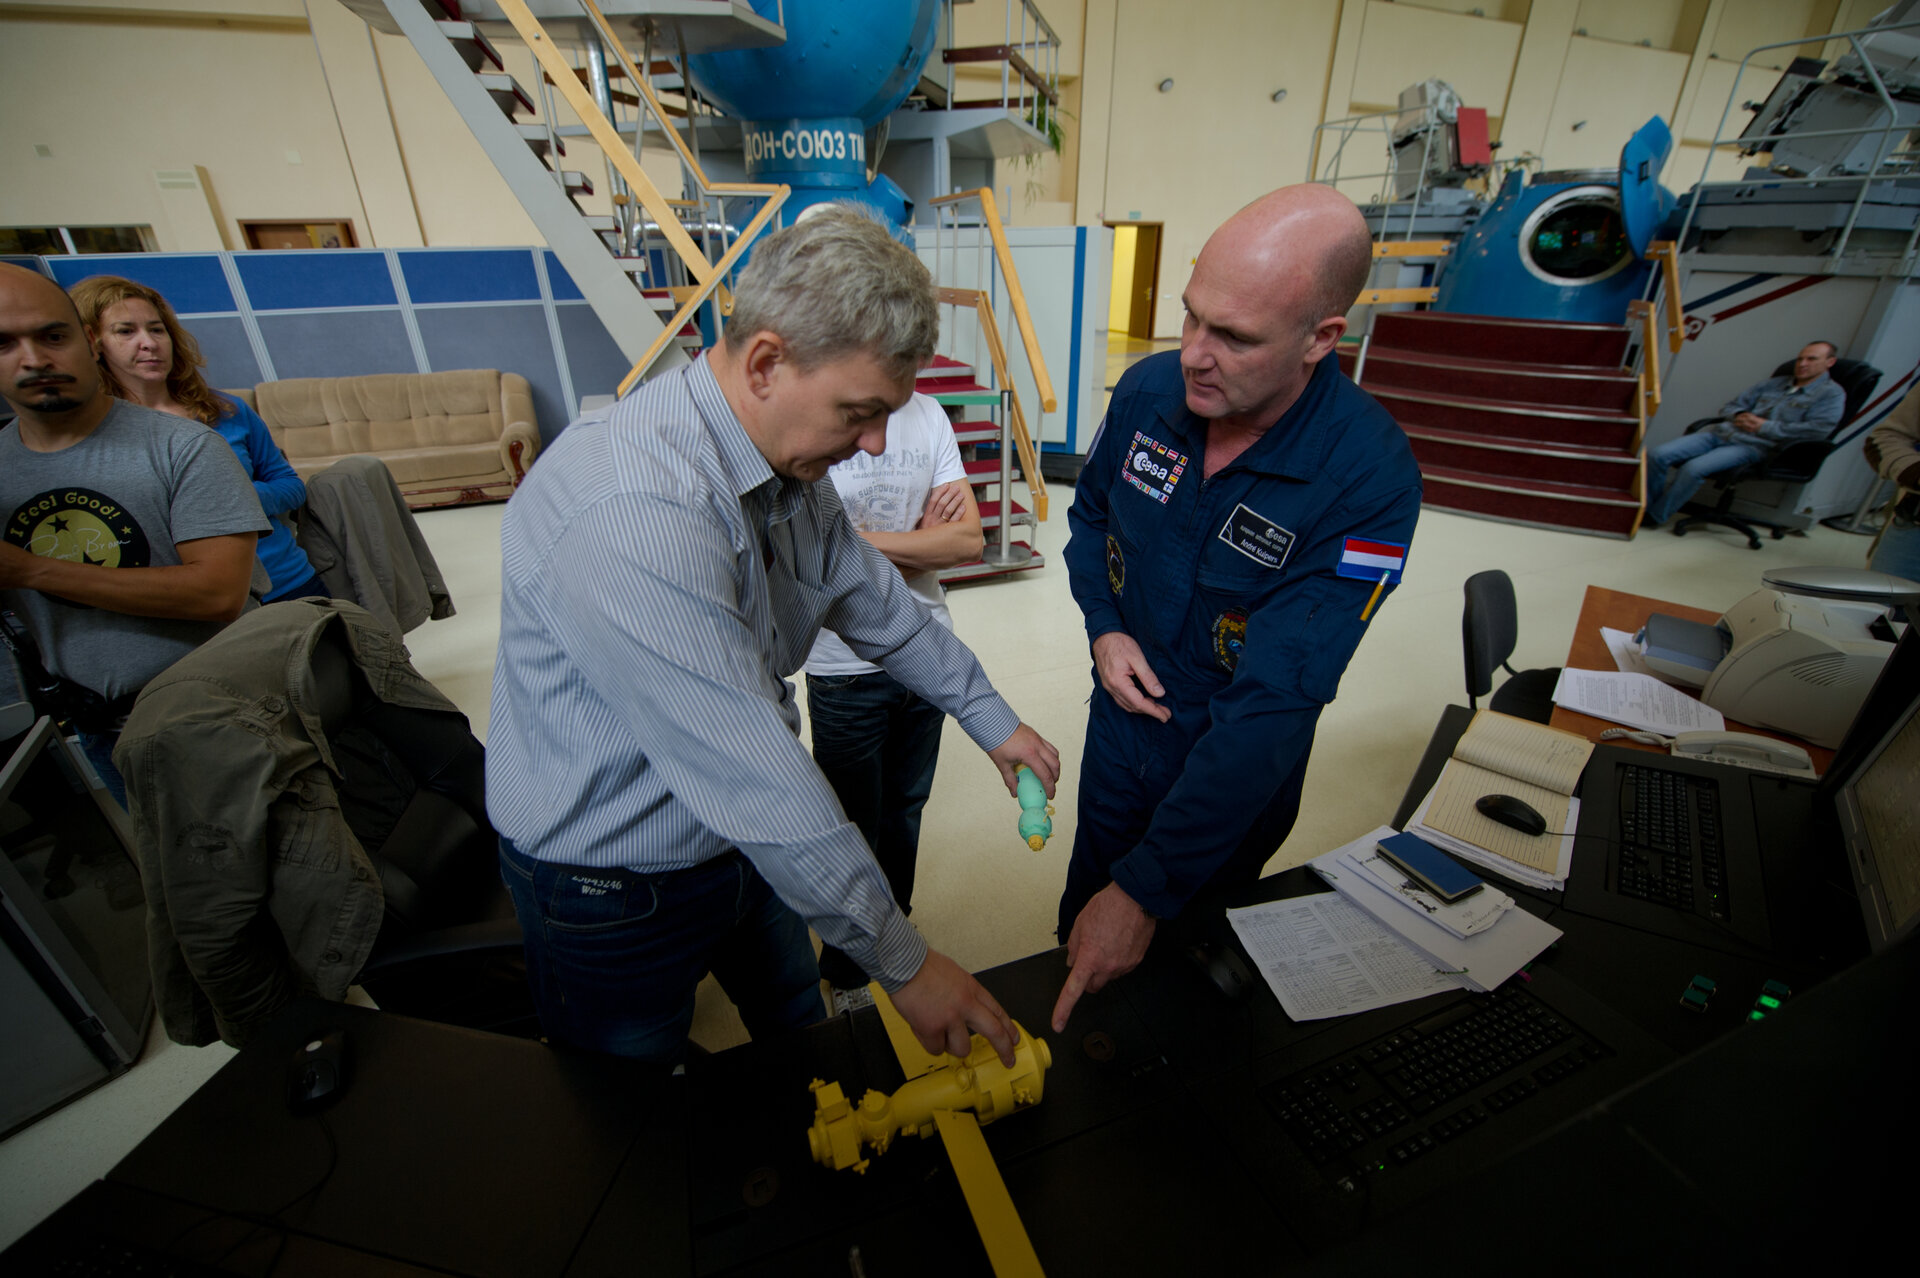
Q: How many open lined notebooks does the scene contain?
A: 1